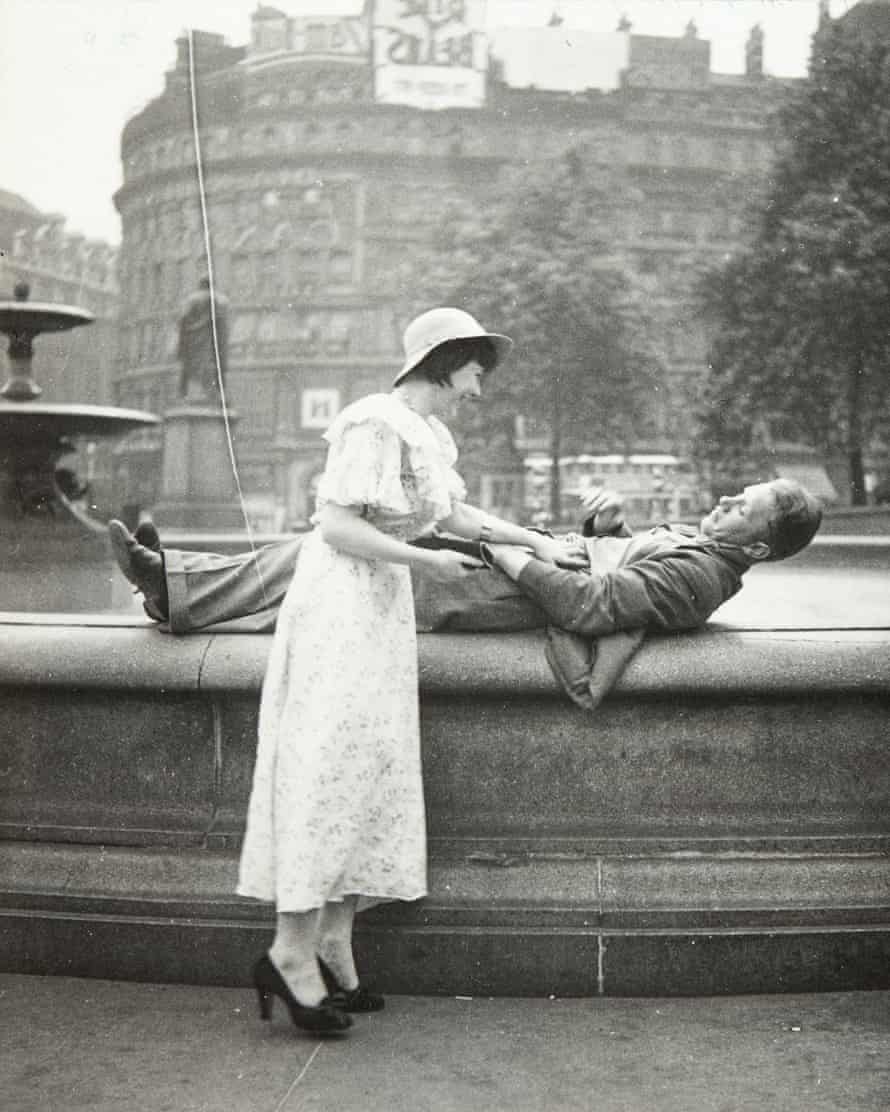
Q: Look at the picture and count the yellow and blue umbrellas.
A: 0